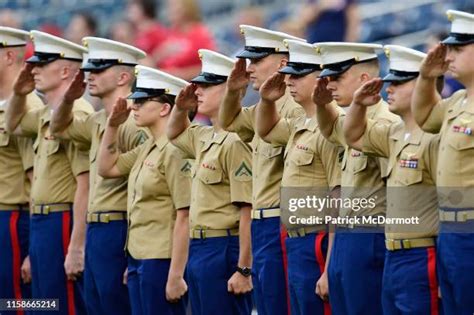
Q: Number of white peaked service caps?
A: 10